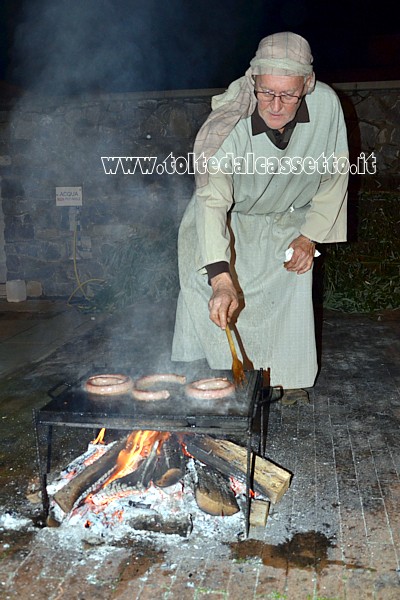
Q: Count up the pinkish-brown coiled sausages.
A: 3